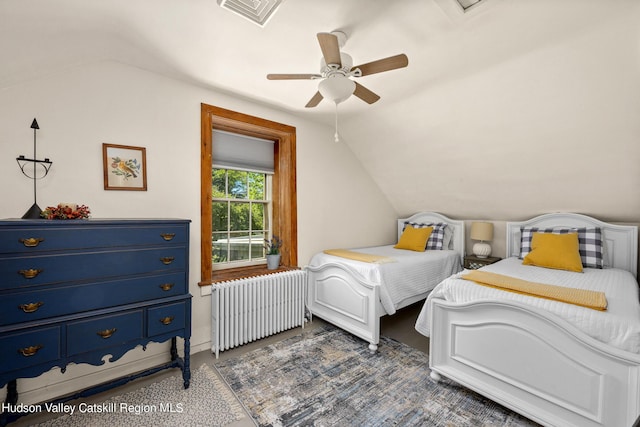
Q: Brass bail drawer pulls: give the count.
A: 9